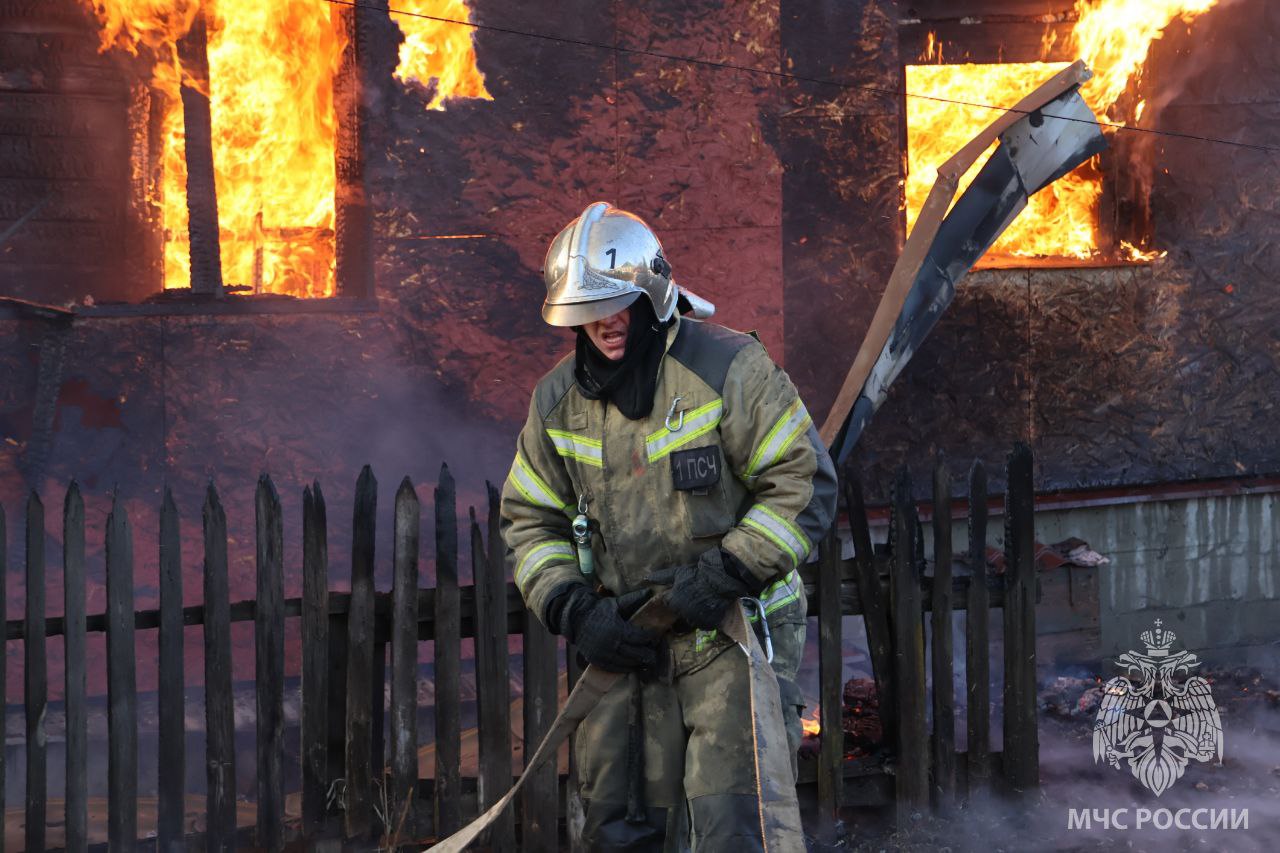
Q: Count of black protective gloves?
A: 2